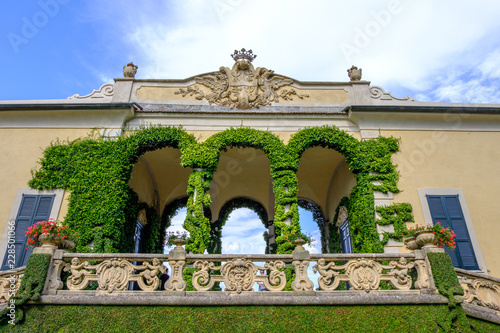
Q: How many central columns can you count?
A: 2